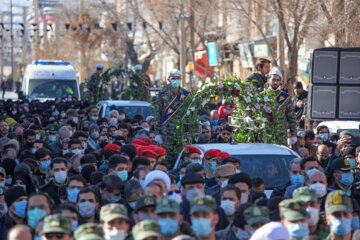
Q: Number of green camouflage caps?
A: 10